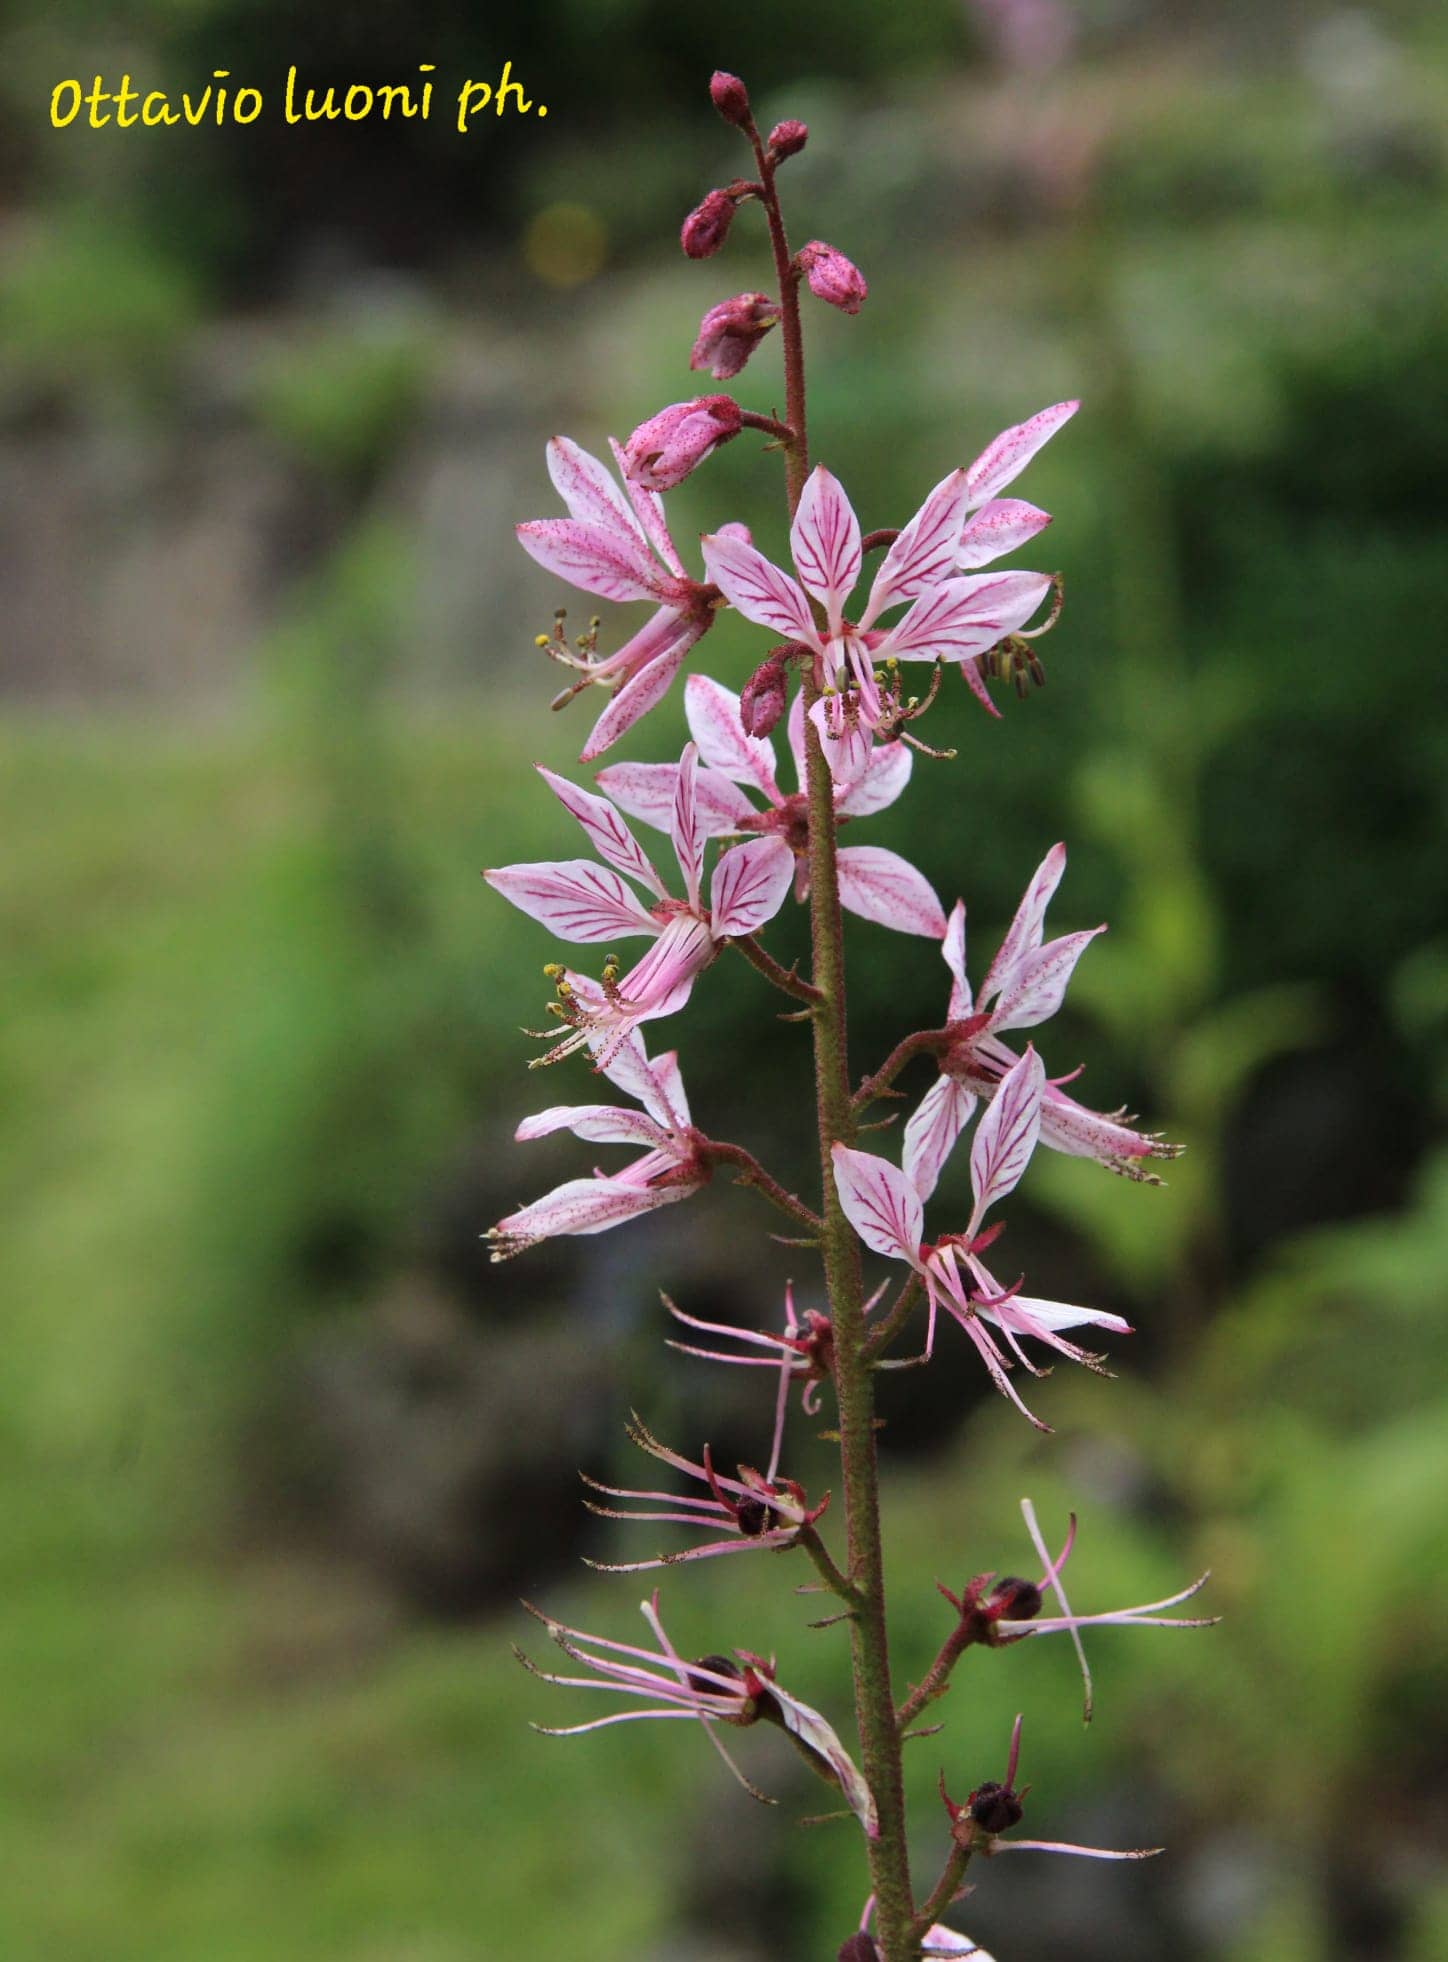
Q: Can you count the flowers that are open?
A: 8